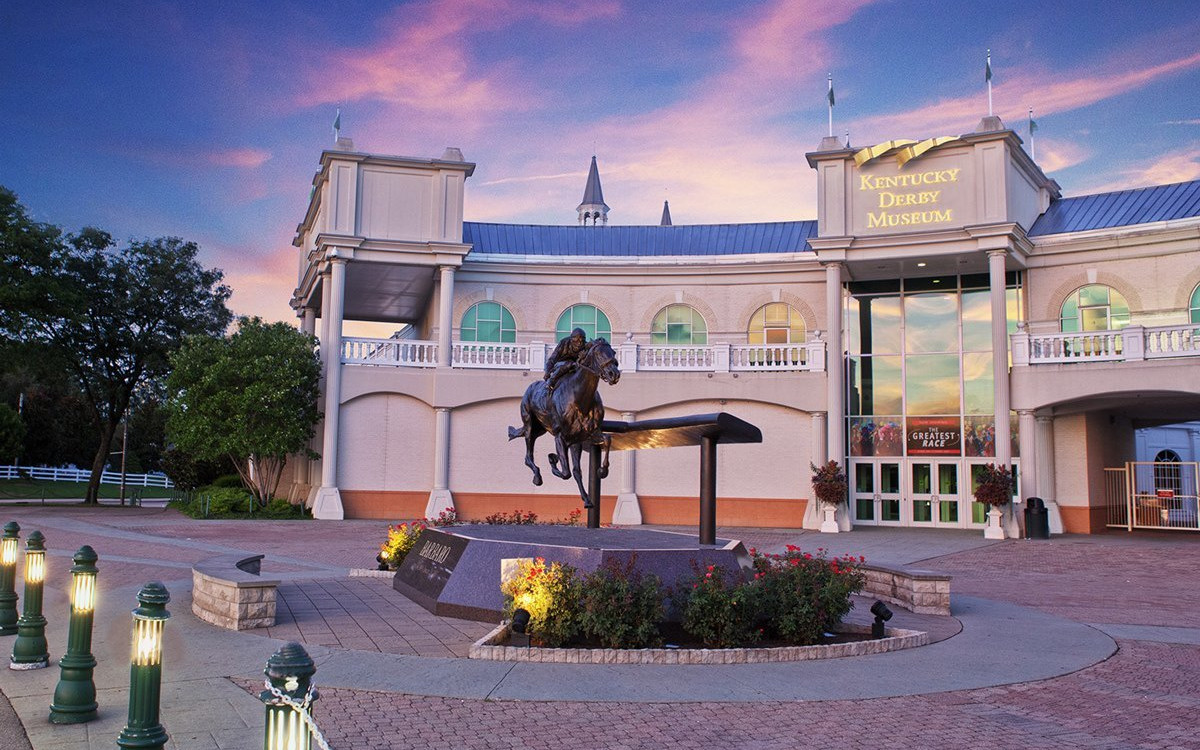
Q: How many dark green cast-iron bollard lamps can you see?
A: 5